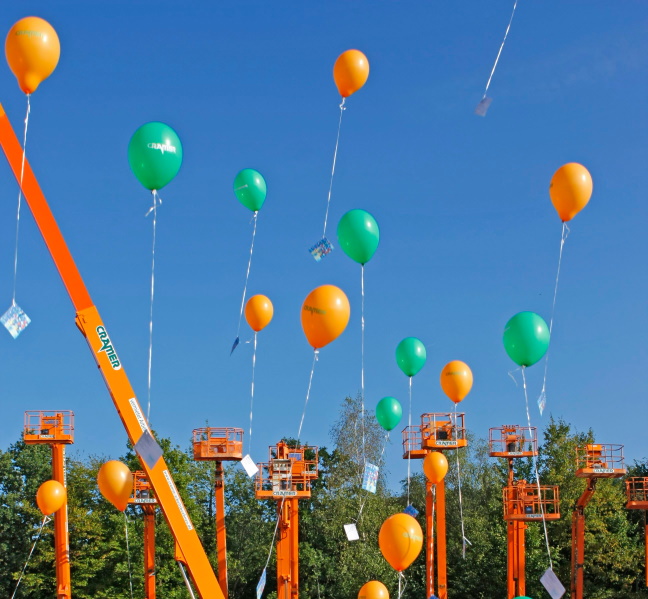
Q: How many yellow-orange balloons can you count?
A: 11